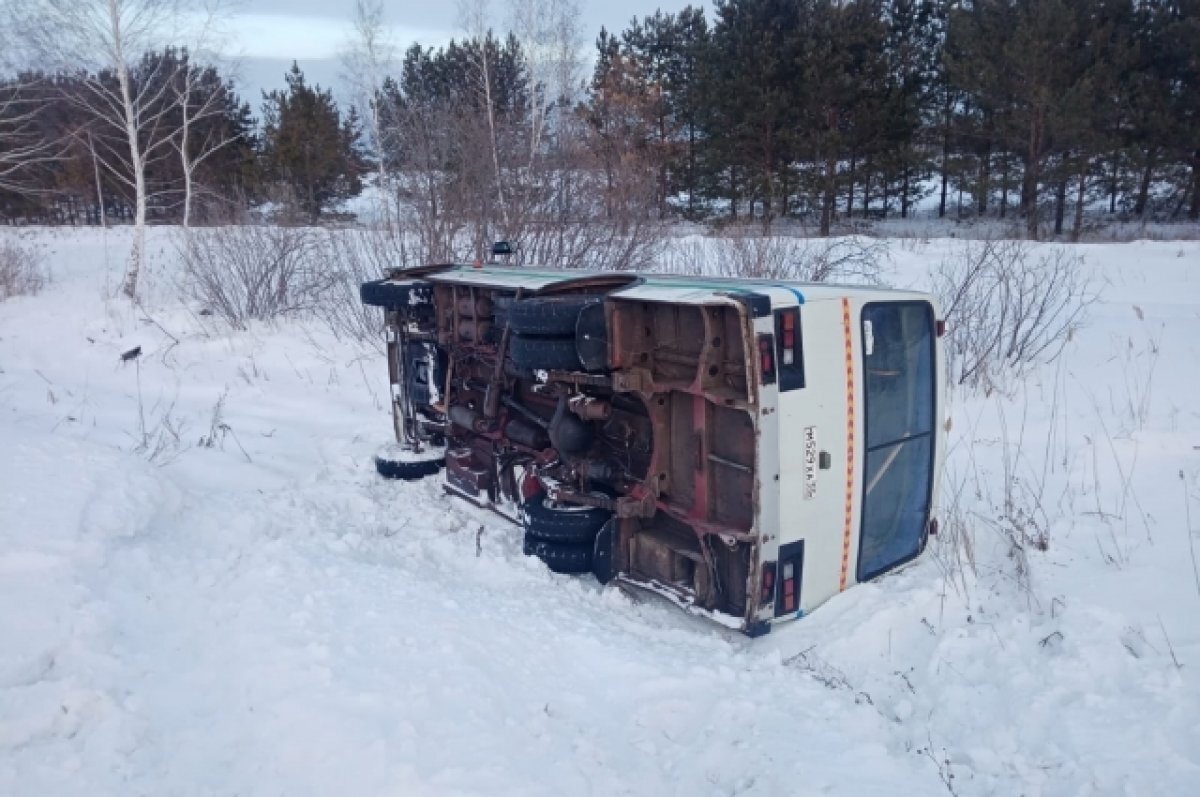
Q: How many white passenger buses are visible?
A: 1